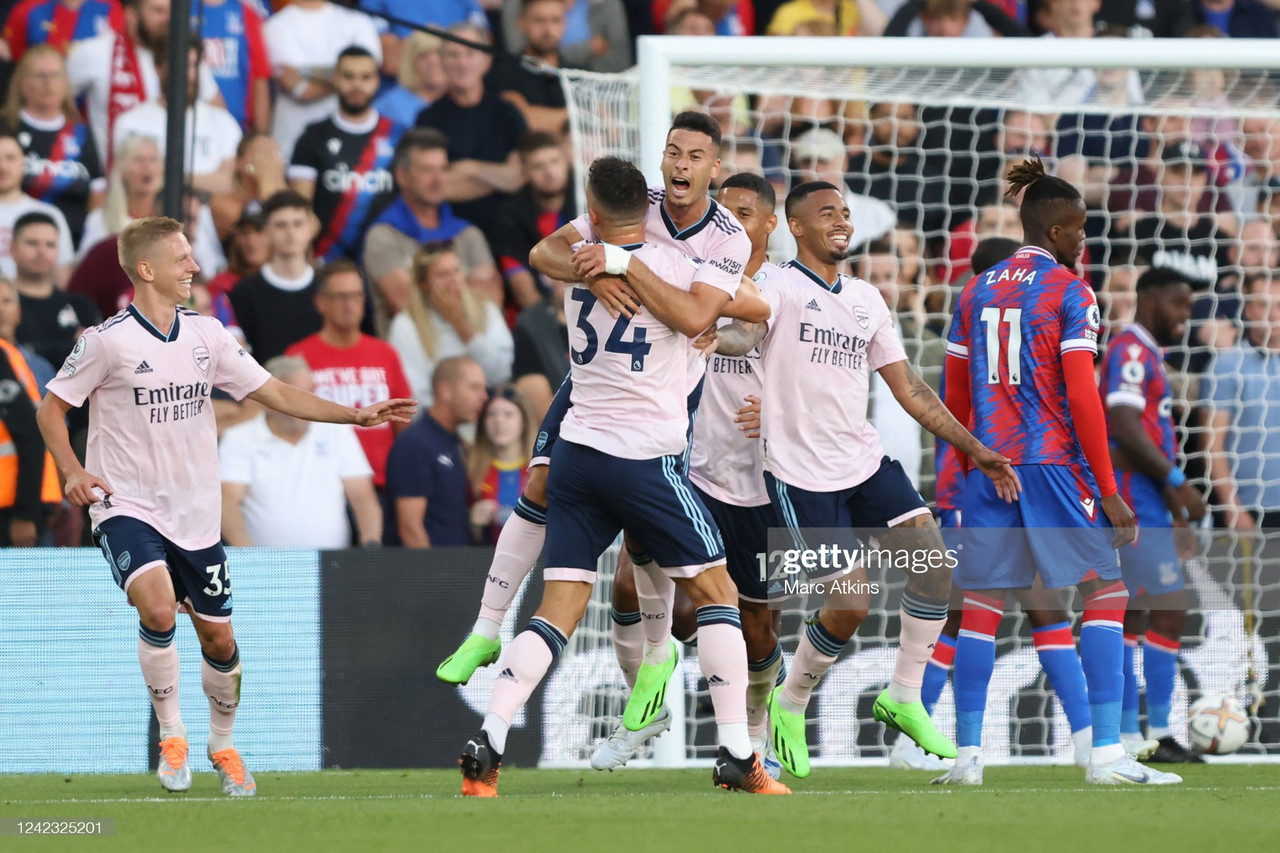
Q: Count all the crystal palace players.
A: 3